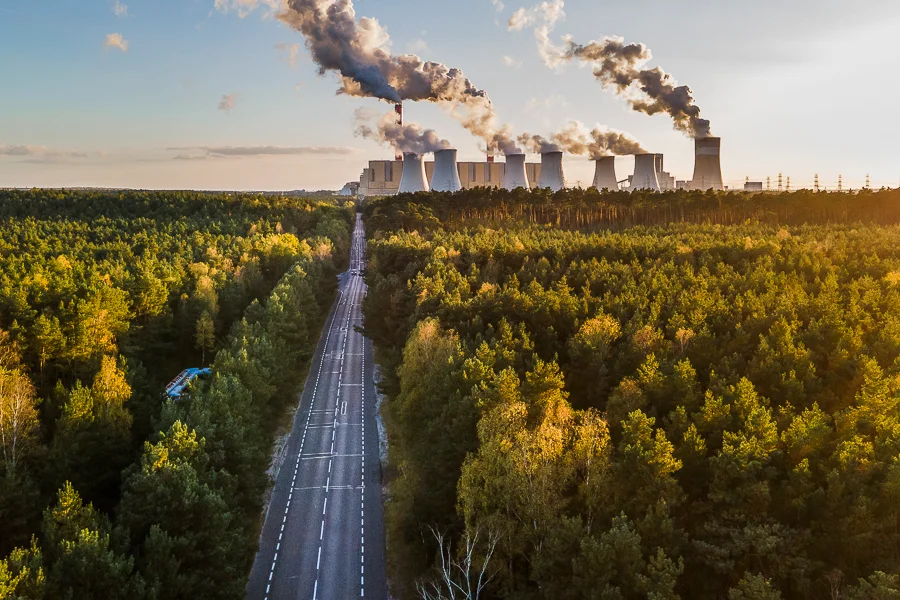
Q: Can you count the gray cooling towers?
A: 7